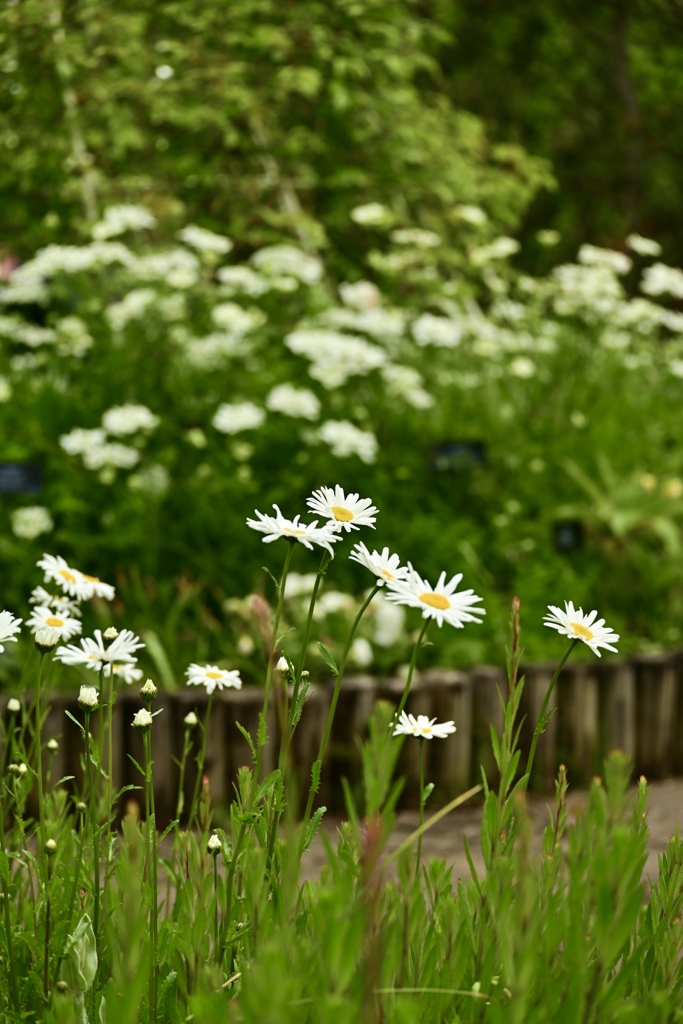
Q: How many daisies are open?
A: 14